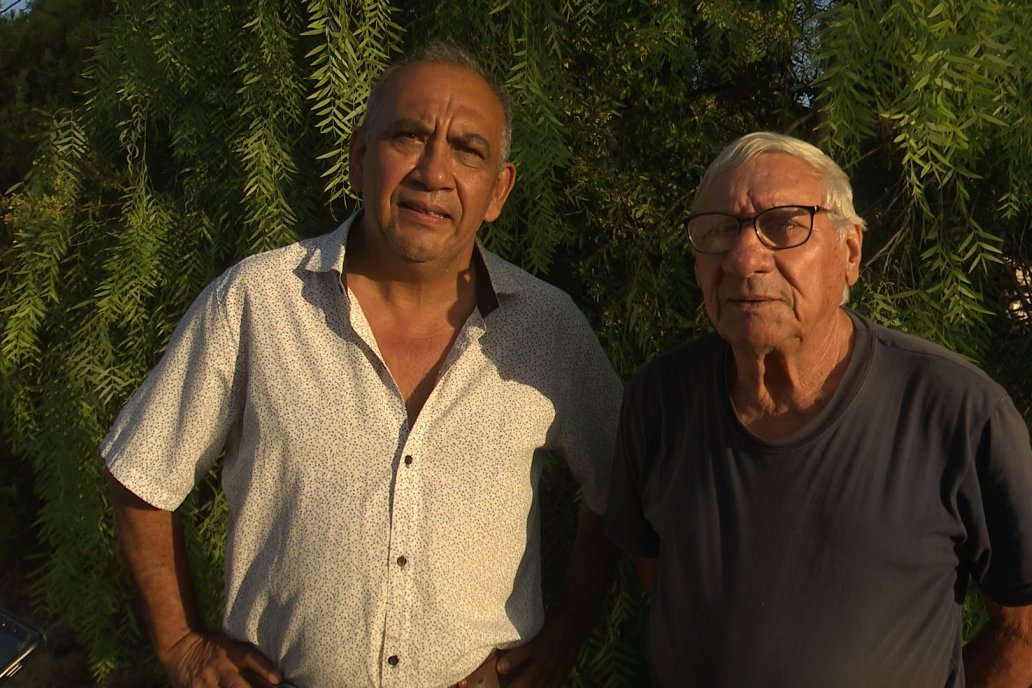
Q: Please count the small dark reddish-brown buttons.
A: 3